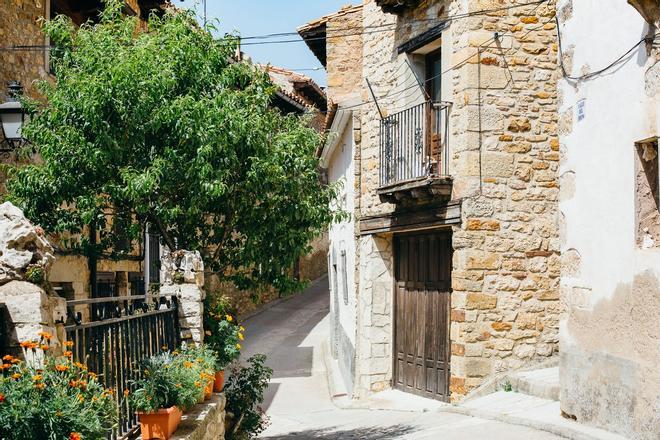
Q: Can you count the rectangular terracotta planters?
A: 1